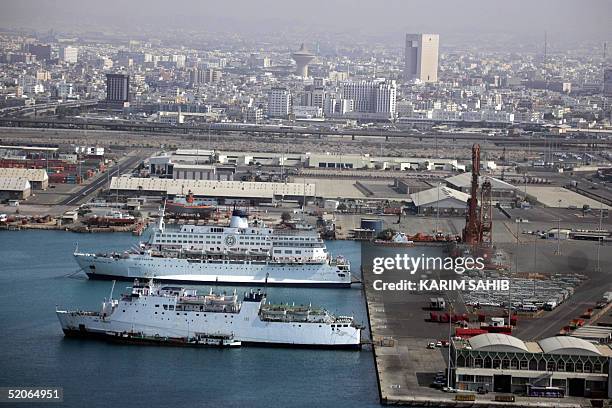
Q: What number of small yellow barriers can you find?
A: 2